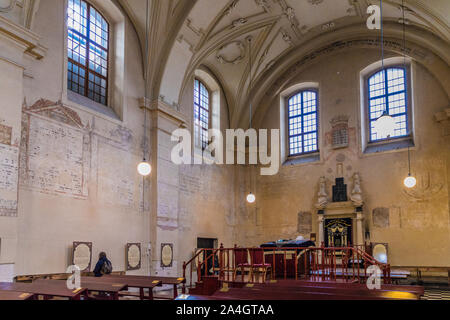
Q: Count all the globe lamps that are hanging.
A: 4